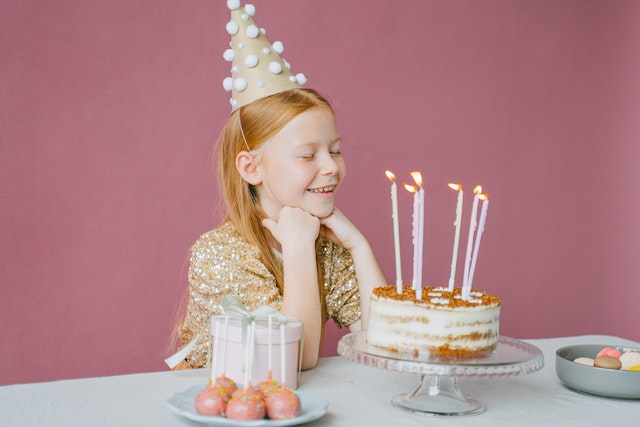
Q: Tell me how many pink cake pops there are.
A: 6